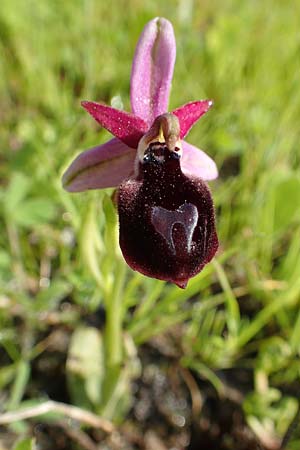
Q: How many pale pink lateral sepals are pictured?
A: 2